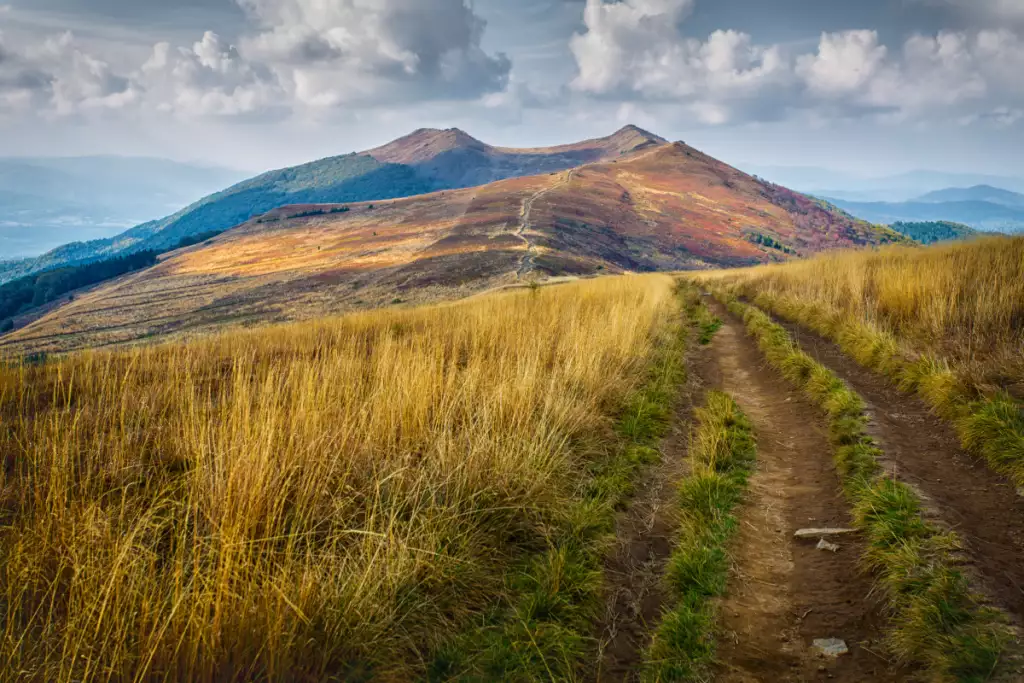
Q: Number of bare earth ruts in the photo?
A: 3